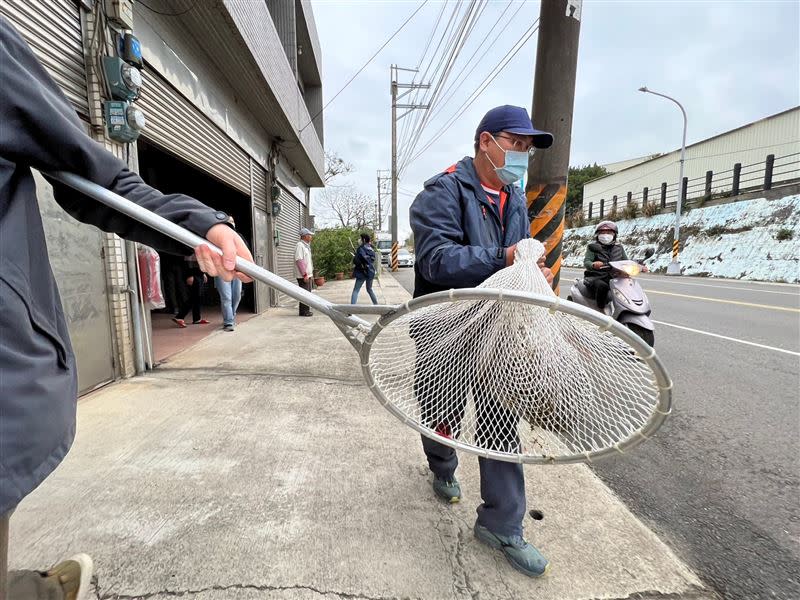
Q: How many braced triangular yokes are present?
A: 1